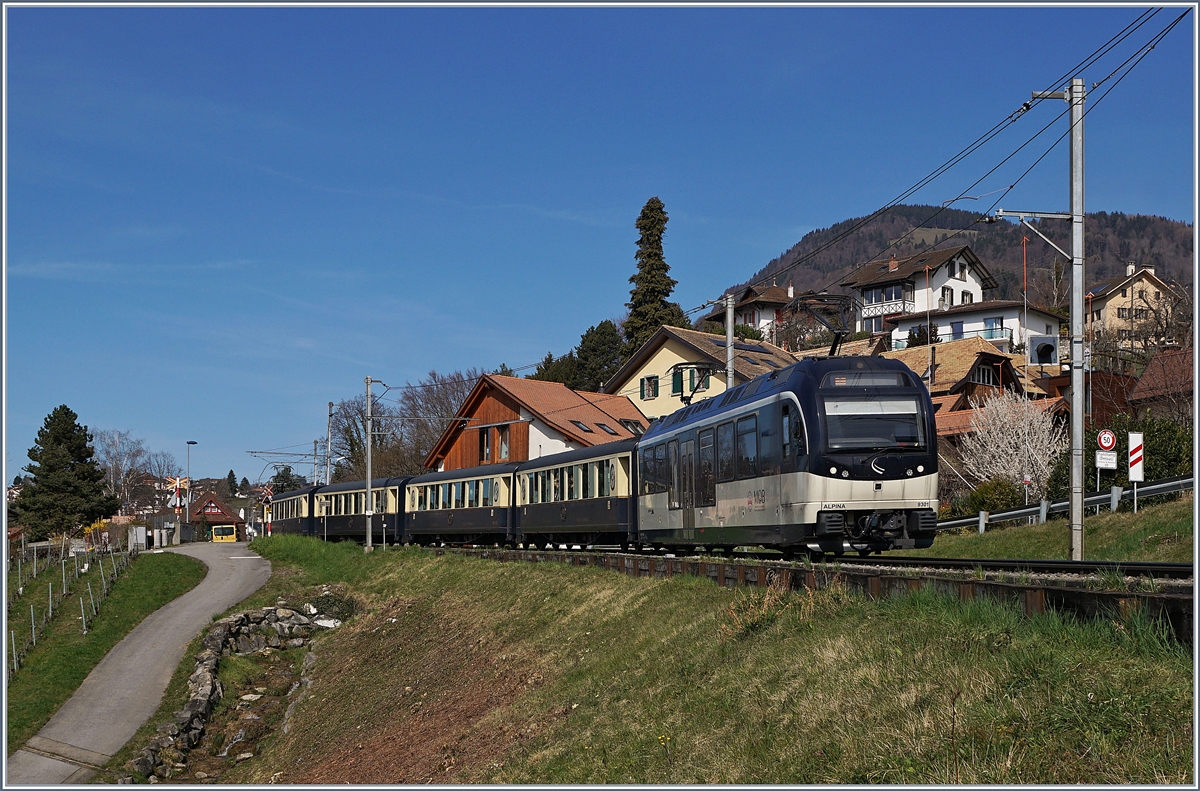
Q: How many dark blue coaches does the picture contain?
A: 4